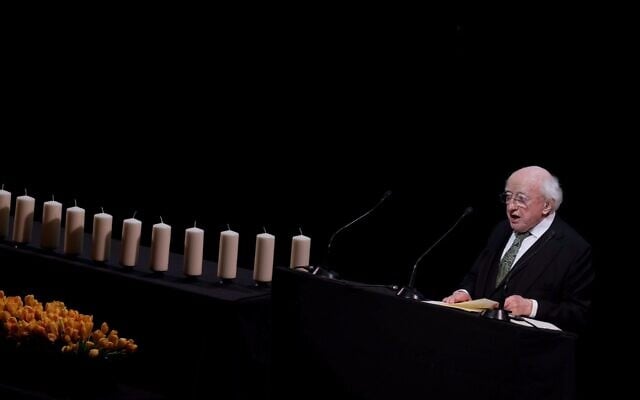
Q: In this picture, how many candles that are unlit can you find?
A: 11